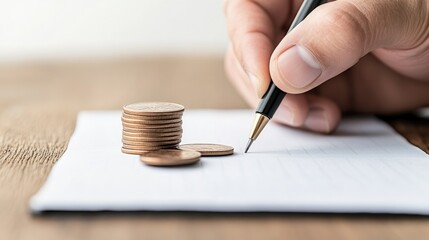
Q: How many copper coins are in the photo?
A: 12